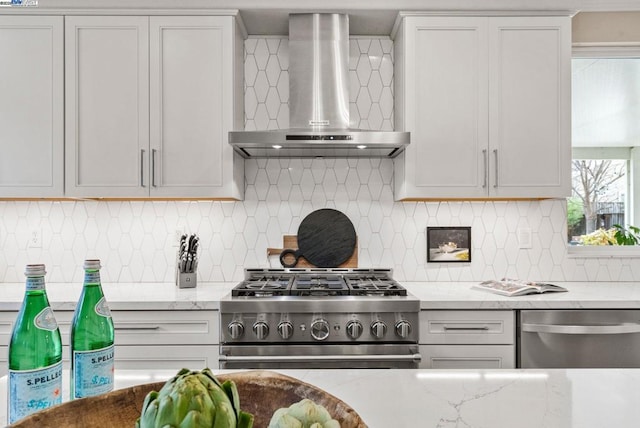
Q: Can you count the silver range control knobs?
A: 7